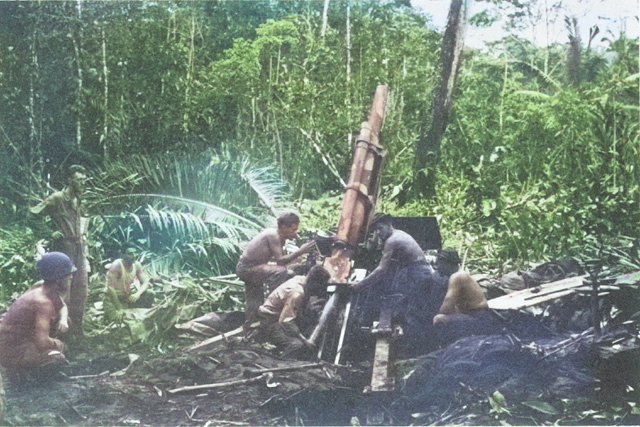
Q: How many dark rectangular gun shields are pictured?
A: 1